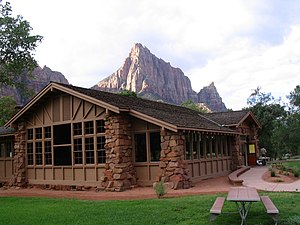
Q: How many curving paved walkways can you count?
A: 1